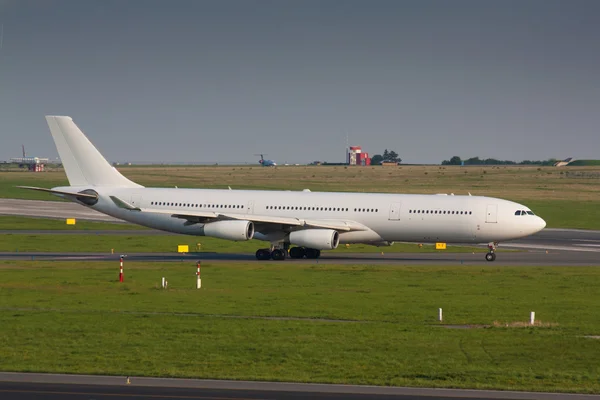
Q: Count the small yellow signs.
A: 3